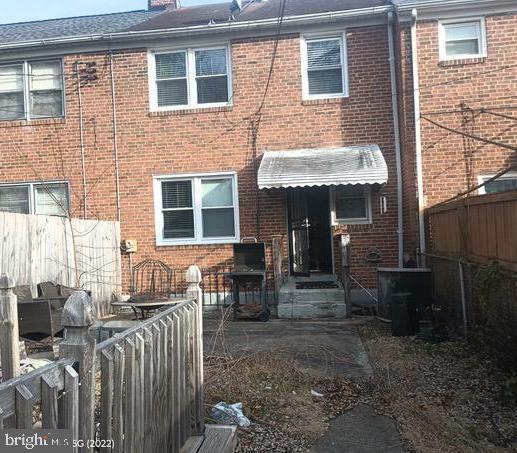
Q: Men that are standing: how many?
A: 0